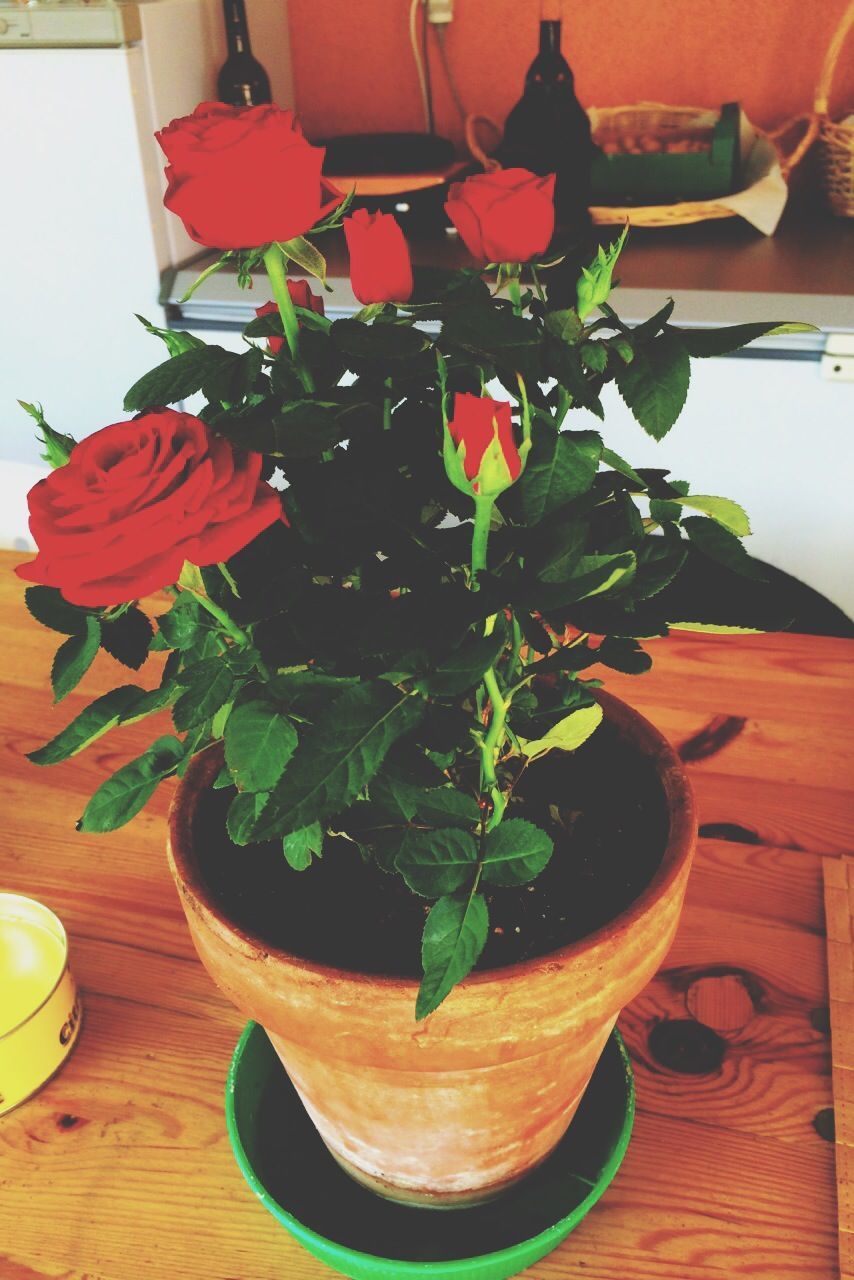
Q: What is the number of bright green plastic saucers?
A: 1